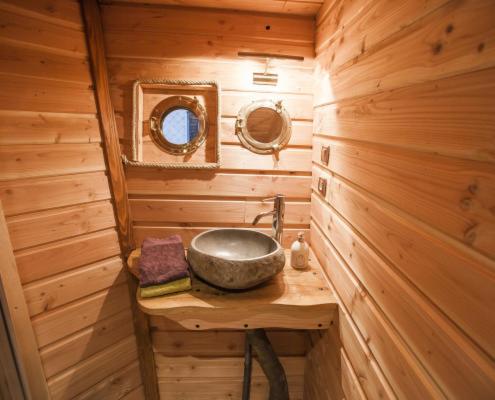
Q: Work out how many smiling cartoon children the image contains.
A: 0